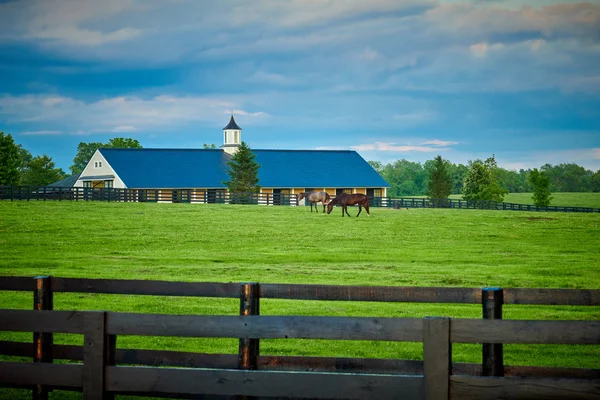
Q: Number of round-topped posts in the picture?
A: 3